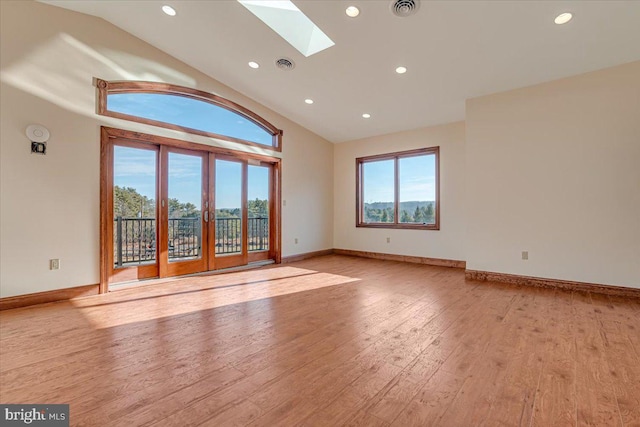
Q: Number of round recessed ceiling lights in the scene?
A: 7